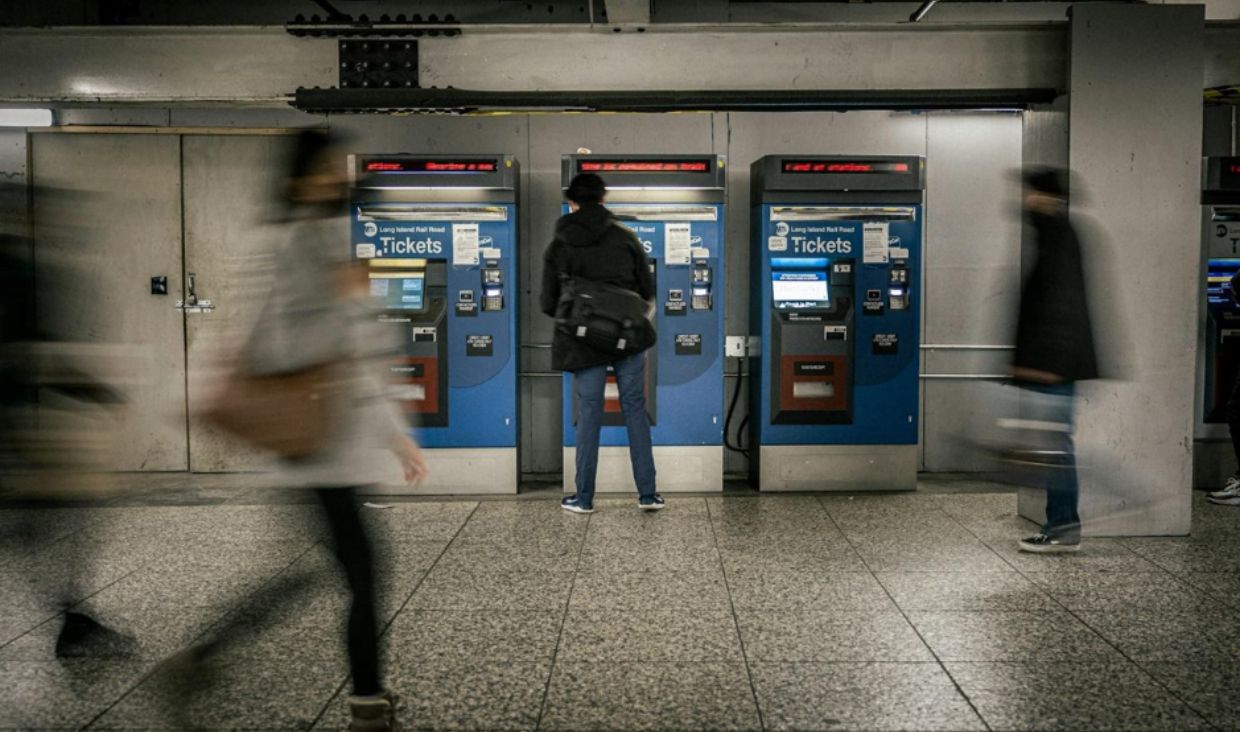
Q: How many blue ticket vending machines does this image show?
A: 3